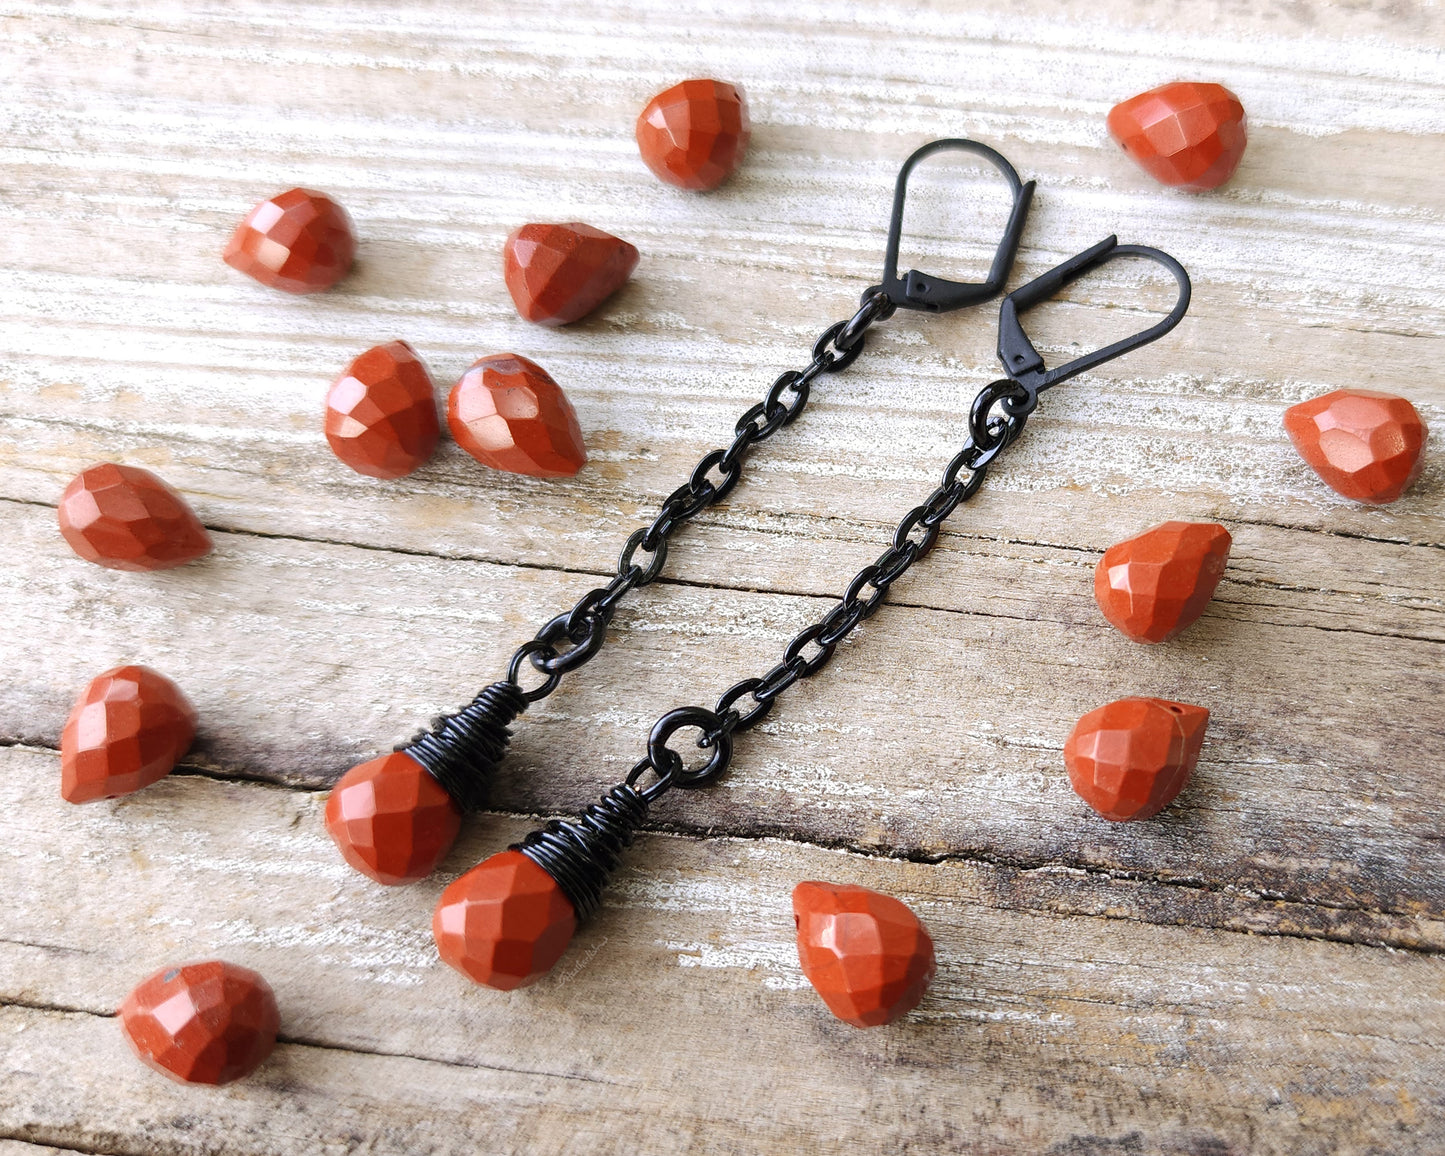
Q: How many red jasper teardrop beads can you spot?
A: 15